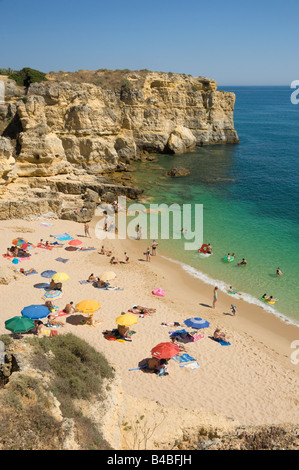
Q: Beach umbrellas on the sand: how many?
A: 13